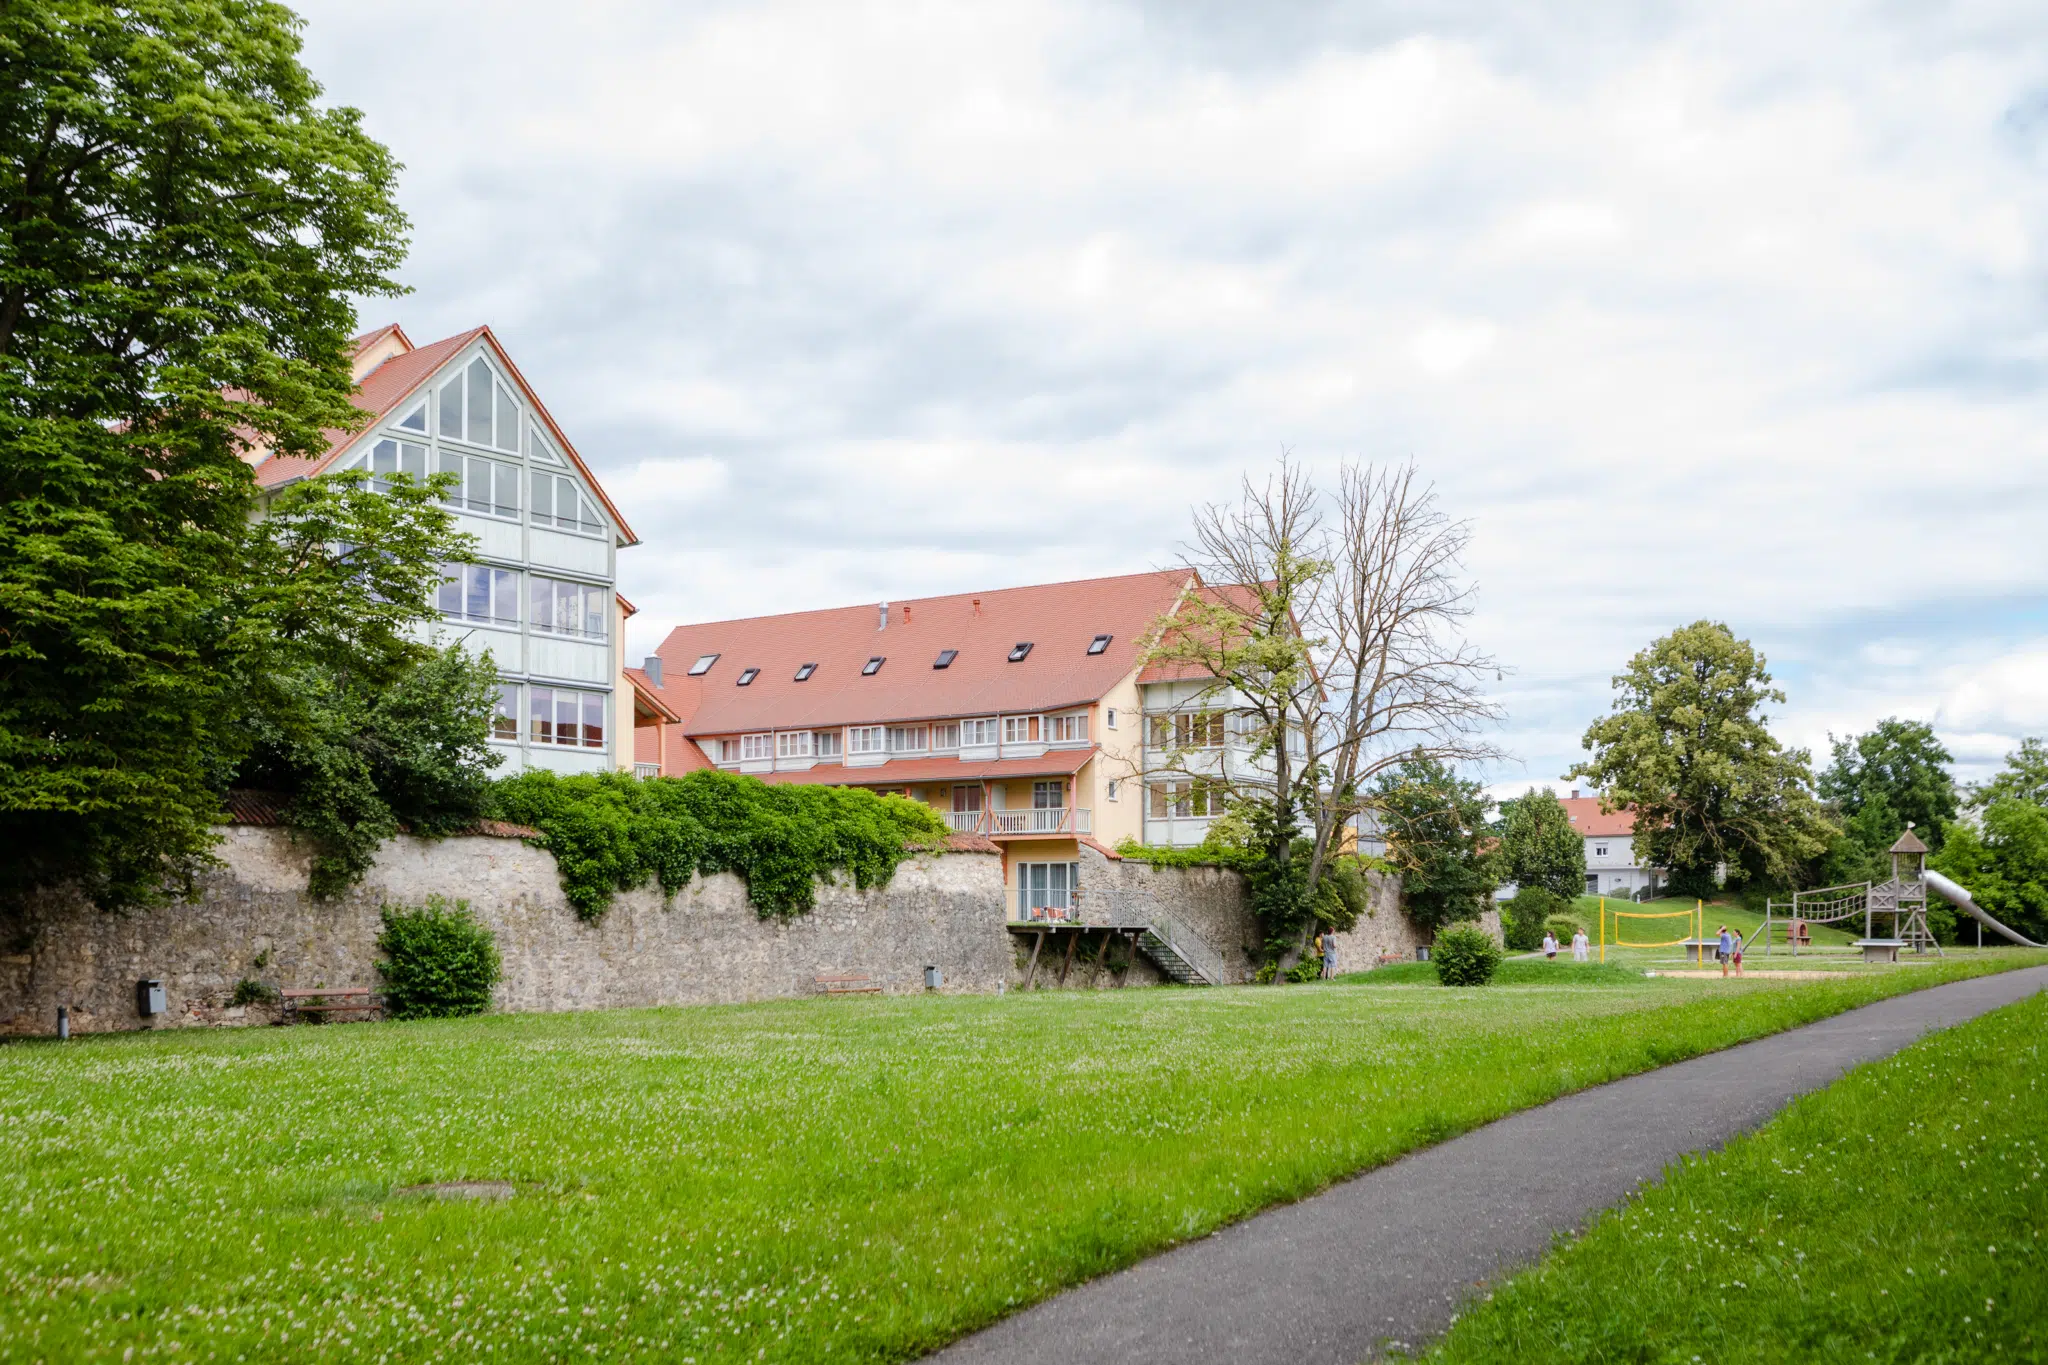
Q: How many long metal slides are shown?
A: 1